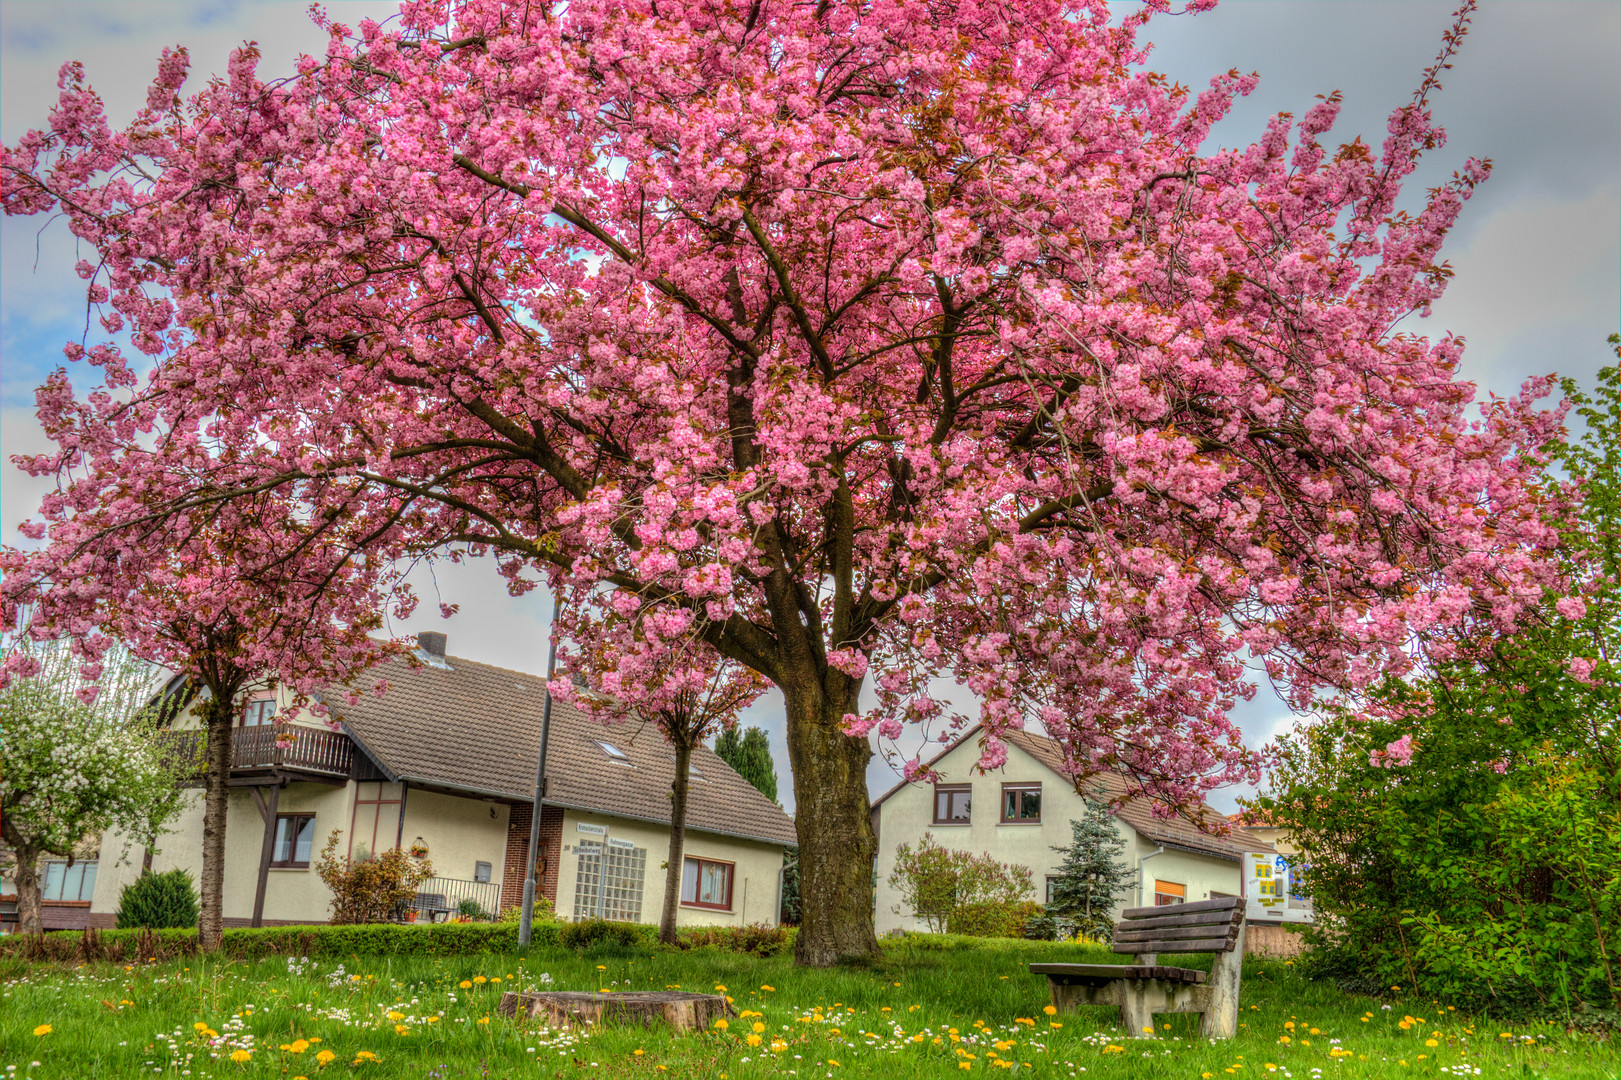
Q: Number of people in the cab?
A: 0